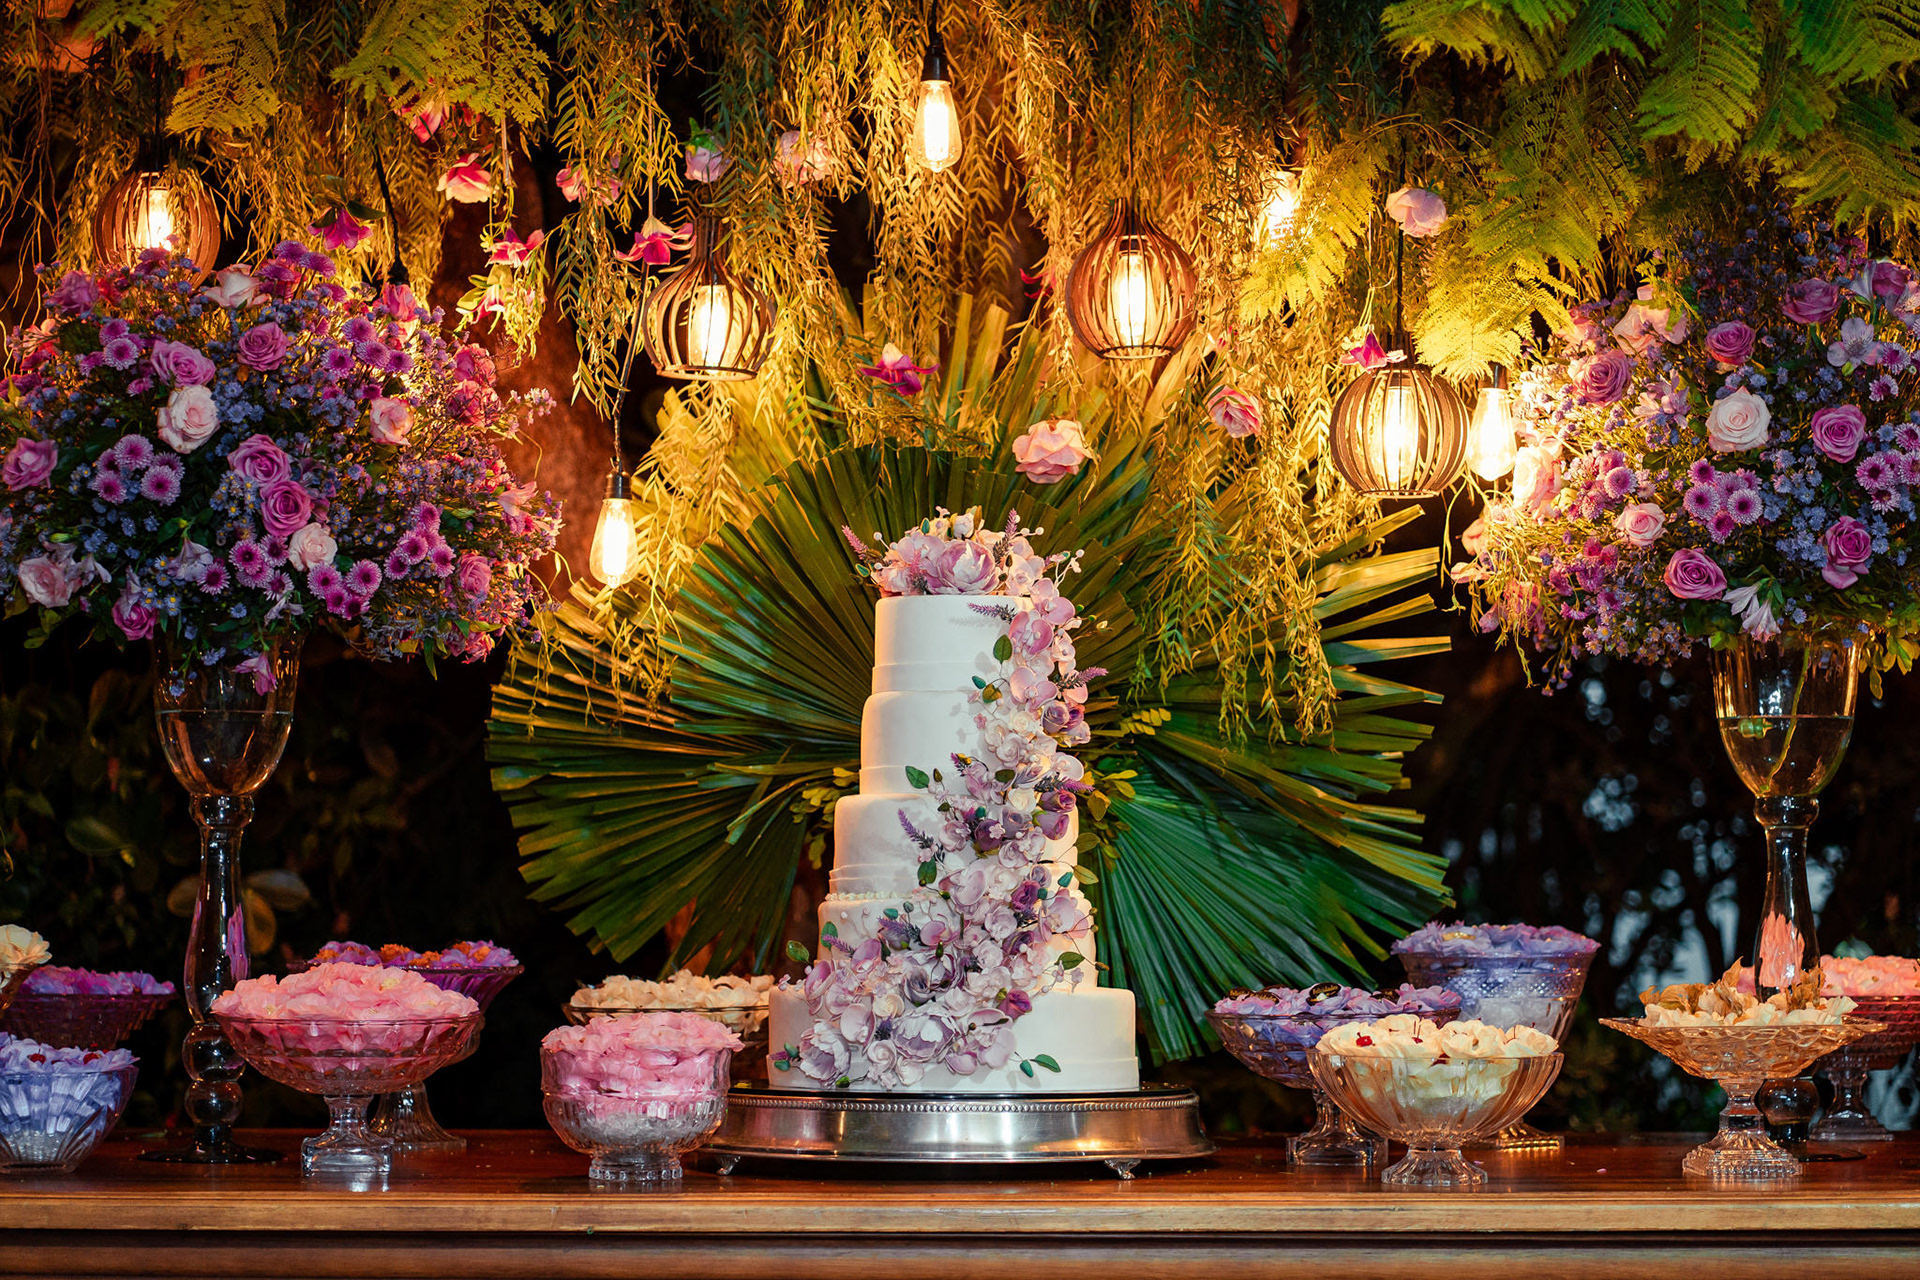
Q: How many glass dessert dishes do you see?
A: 12